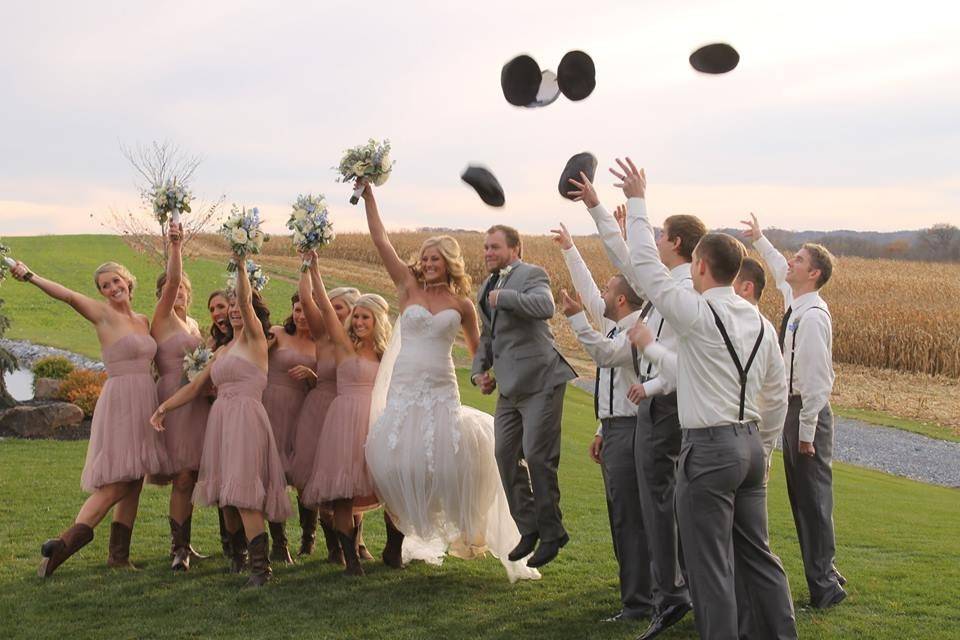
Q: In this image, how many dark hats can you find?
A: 5